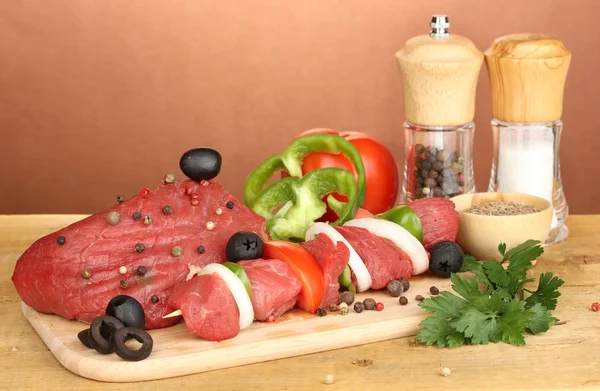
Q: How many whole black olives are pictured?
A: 4